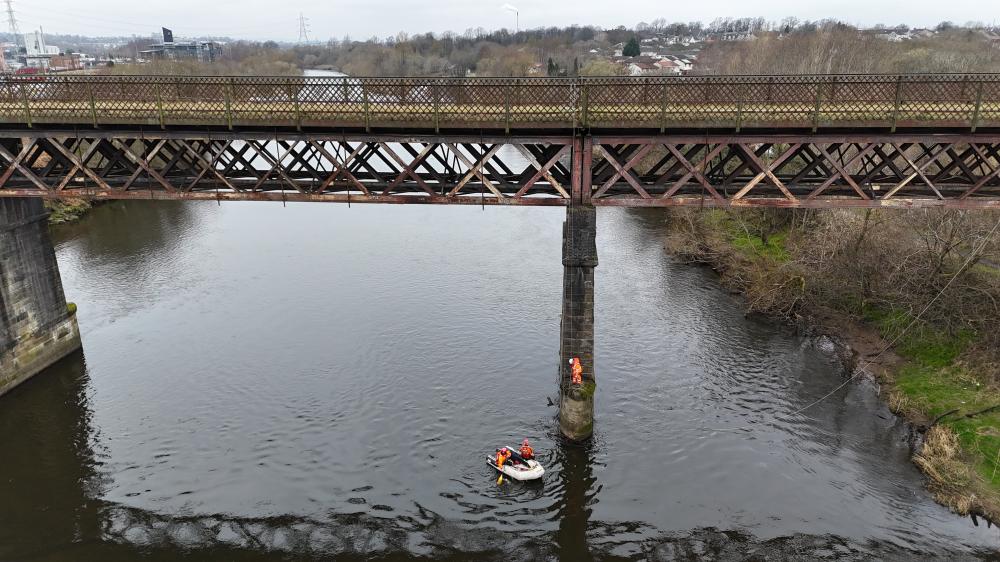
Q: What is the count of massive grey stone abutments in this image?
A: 2